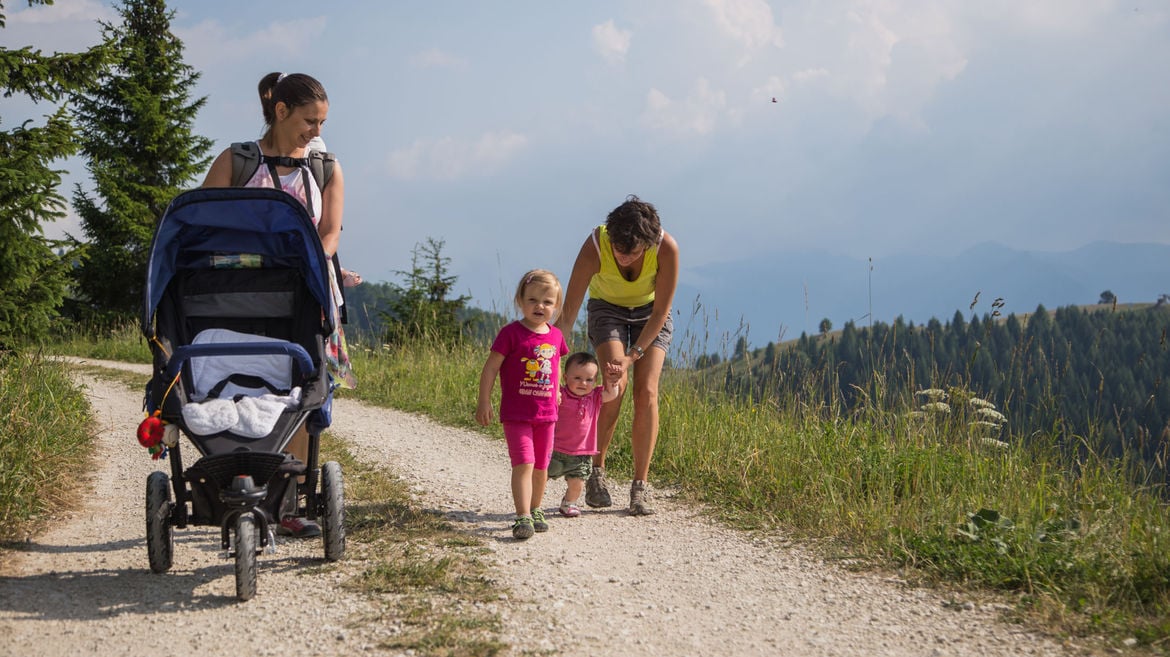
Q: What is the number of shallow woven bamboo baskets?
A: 0